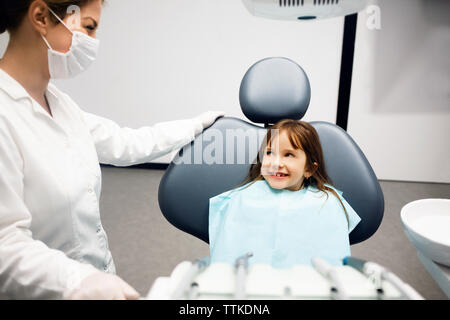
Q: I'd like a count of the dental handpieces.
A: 4